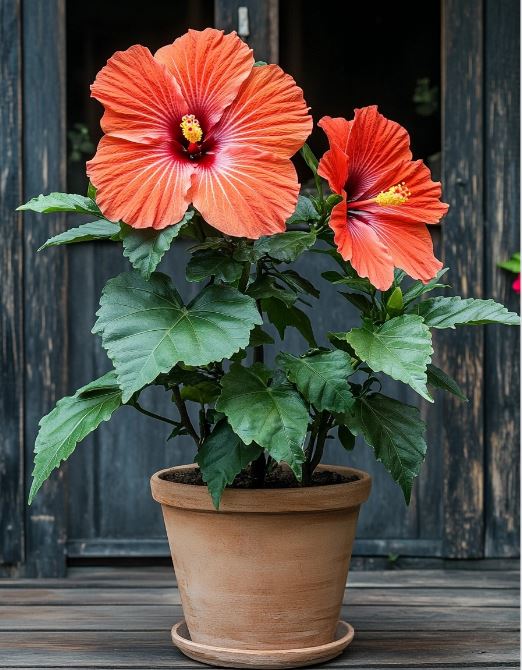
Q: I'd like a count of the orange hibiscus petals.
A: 10